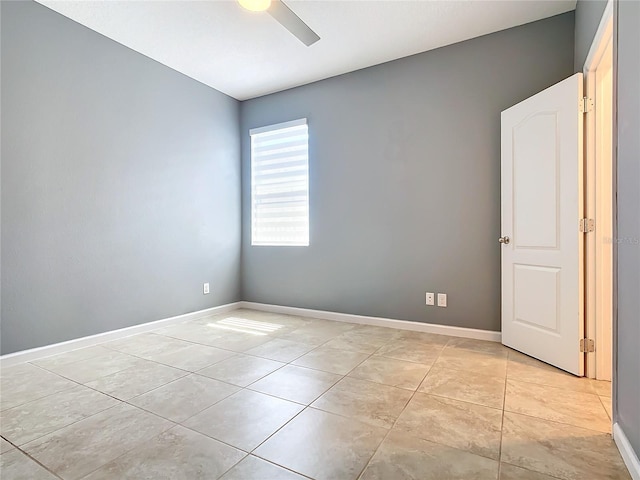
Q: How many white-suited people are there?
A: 0